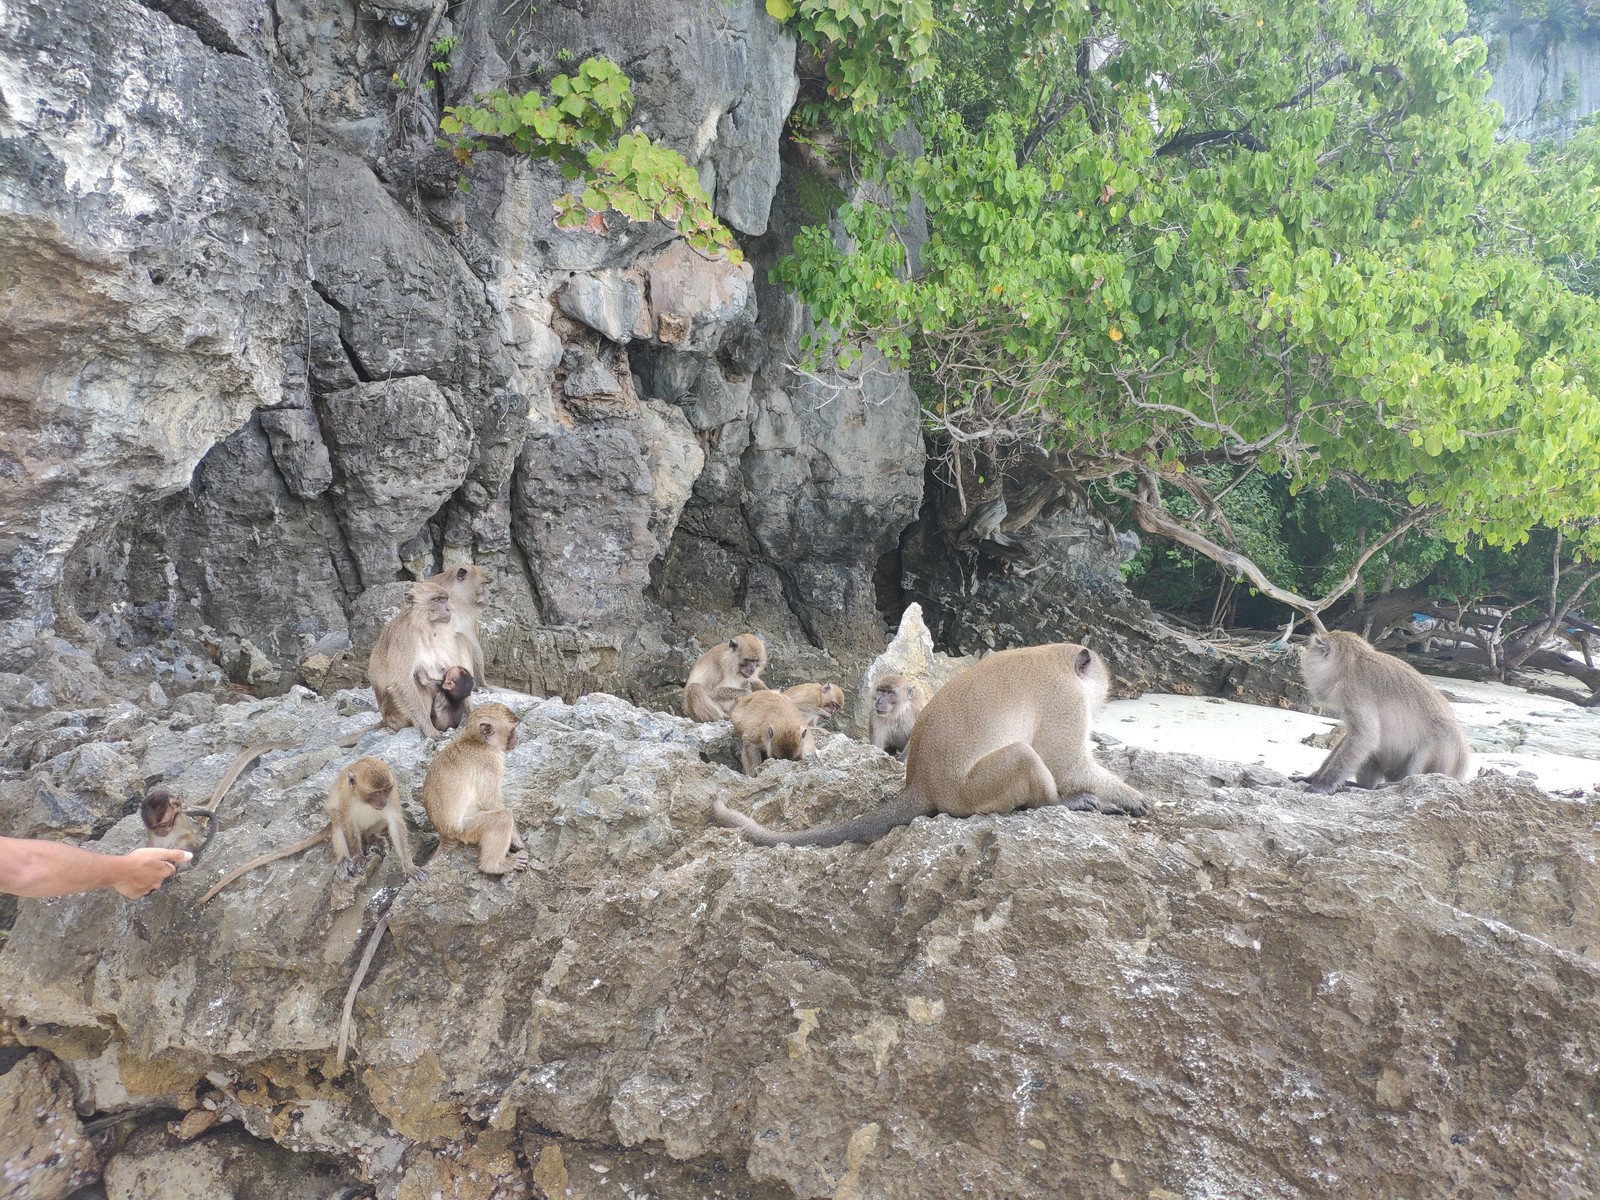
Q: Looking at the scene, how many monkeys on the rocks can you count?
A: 12